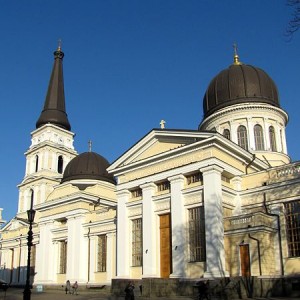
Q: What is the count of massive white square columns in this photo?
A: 4